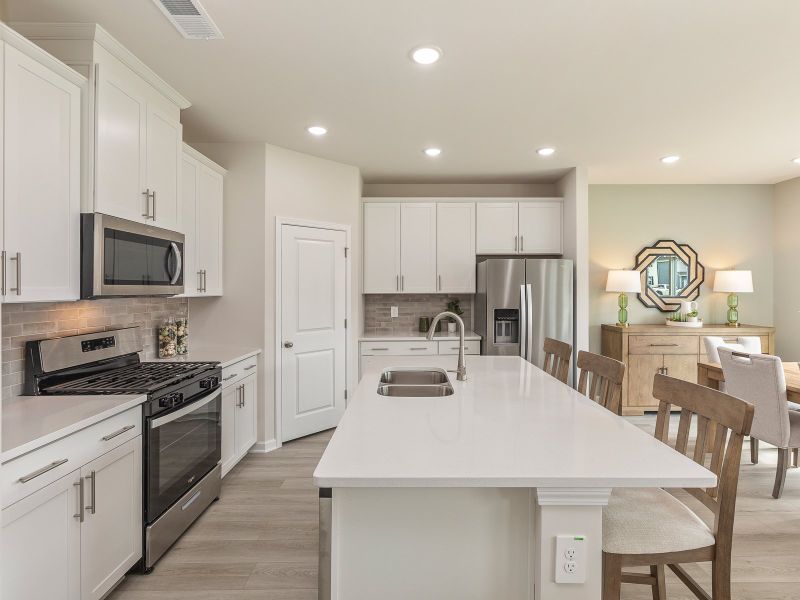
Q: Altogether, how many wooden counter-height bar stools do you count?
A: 3